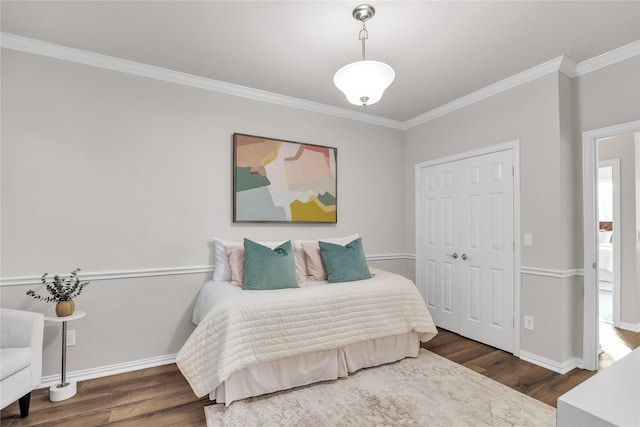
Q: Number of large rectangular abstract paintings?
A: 1